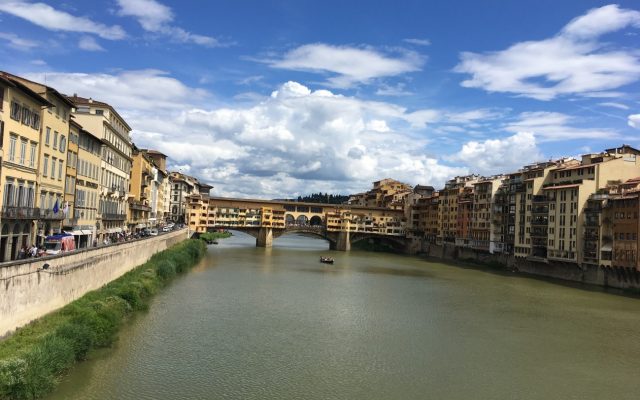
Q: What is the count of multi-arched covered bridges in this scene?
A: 1